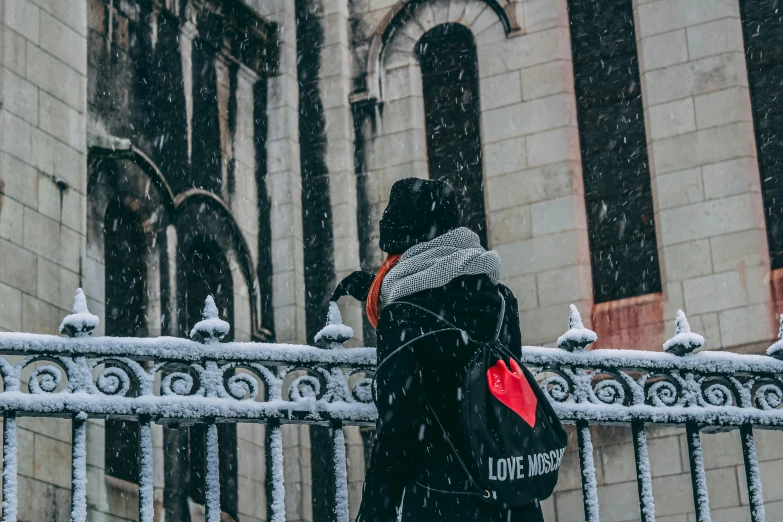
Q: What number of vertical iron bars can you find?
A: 10